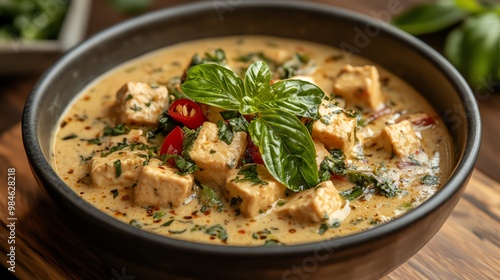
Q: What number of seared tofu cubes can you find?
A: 9